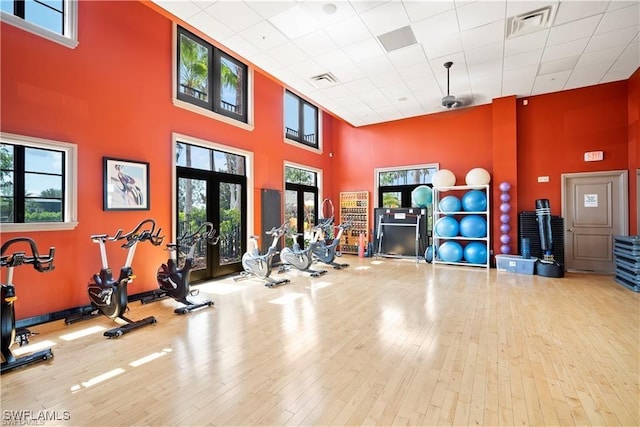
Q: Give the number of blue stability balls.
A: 6